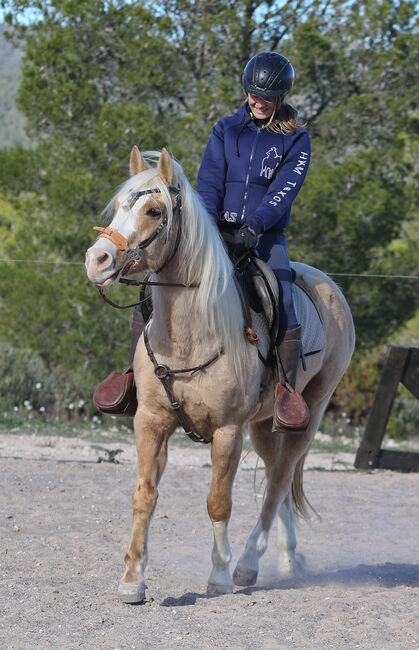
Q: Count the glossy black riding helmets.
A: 1